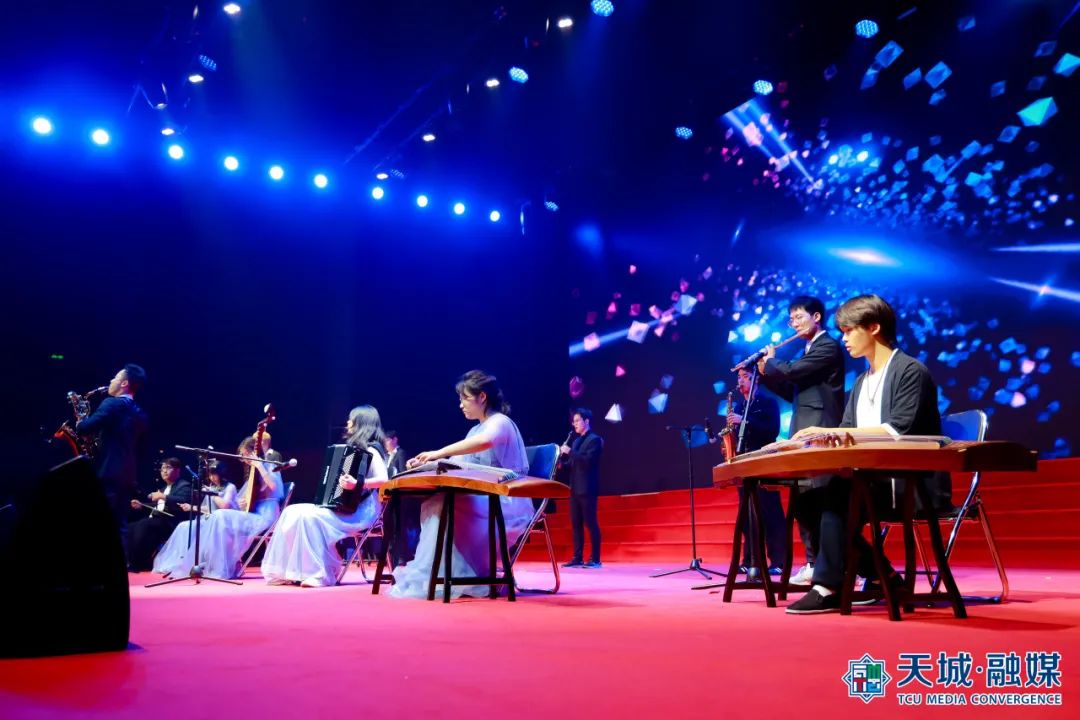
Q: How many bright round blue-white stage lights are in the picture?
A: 10